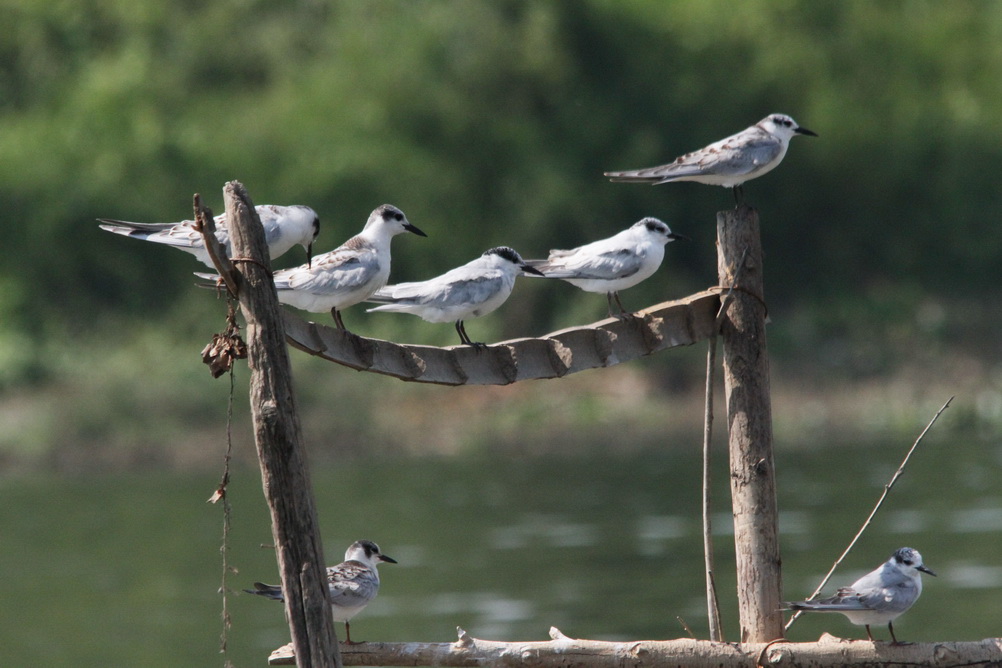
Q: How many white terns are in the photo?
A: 7